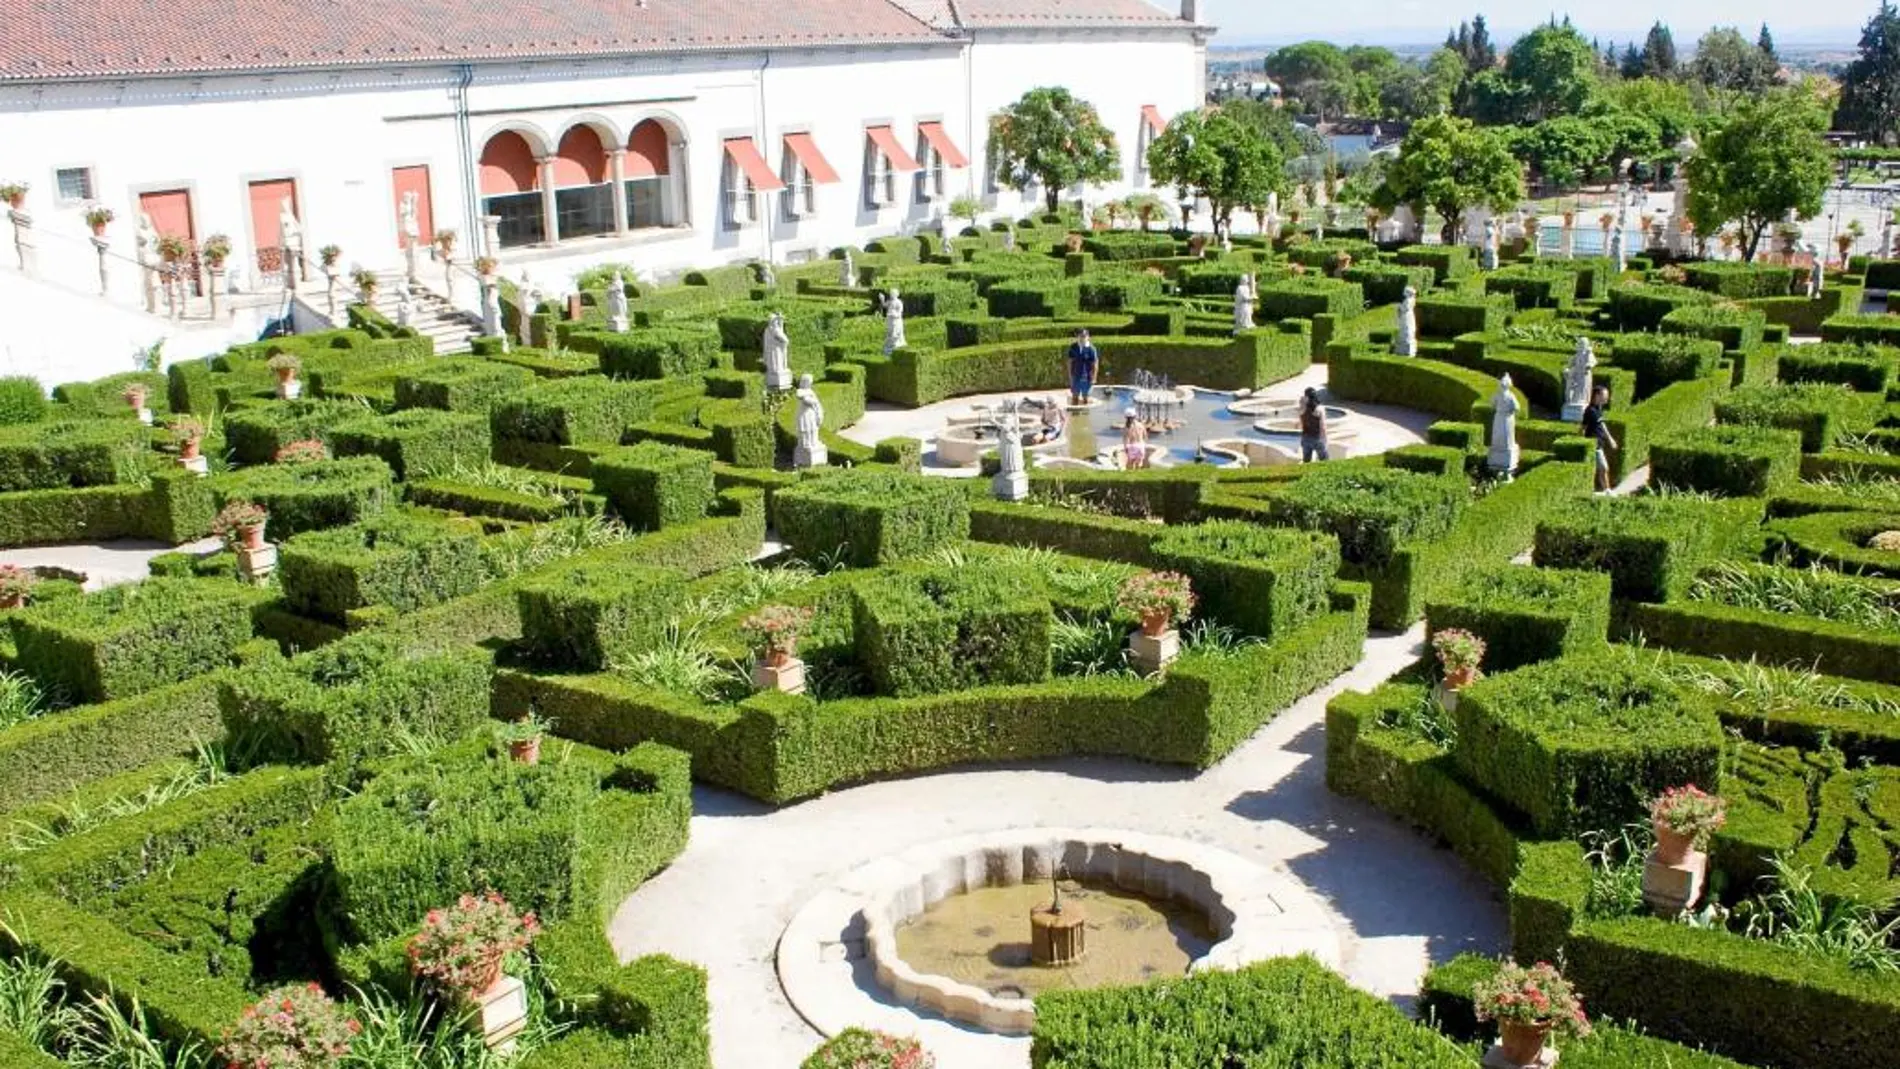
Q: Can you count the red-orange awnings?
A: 5